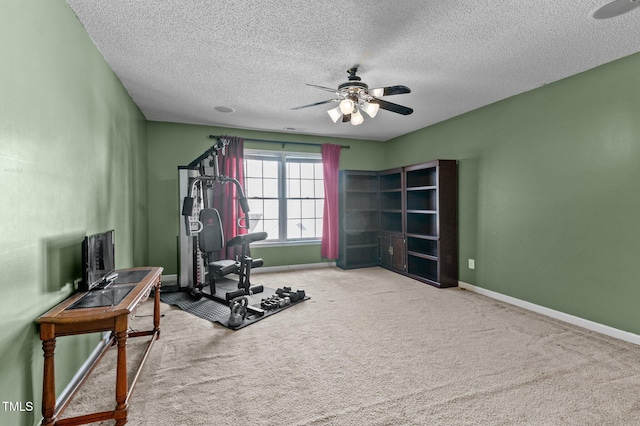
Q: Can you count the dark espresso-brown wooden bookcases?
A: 3